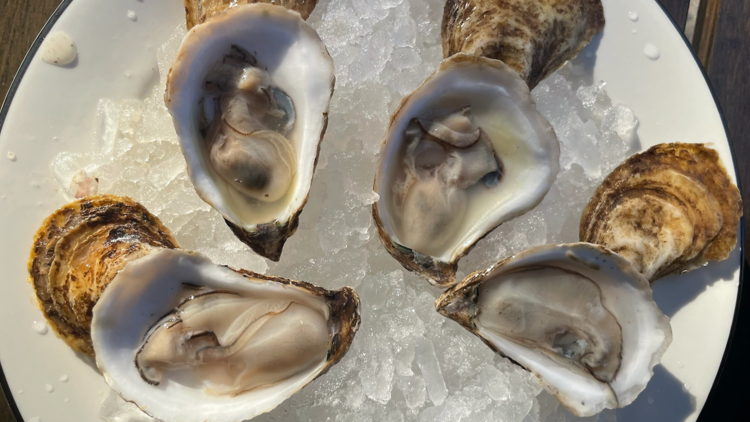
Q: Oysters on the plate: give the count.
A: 4